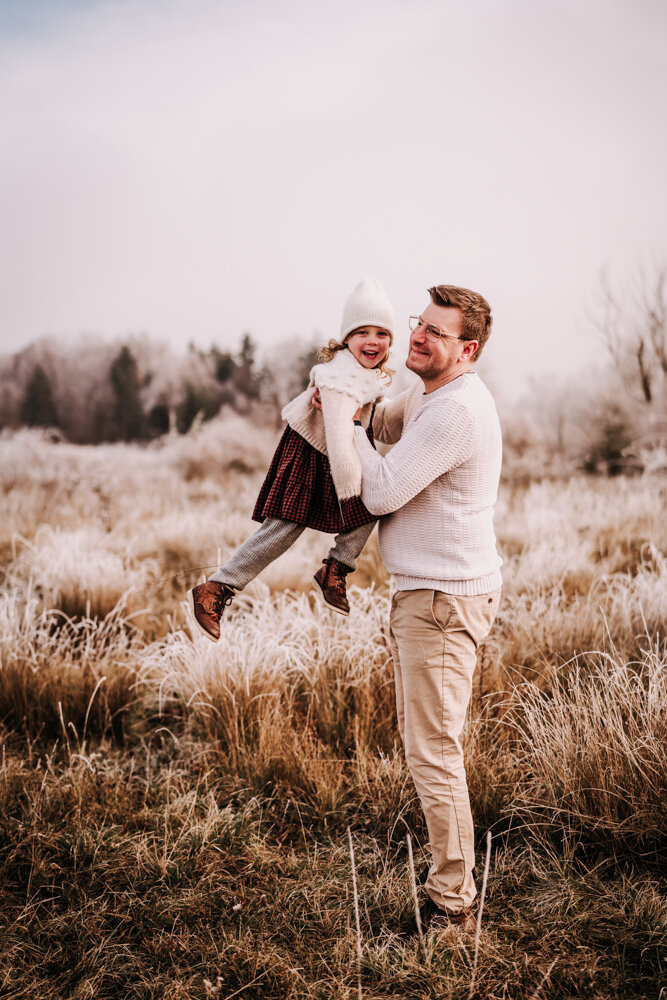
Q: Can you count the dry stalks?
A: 3